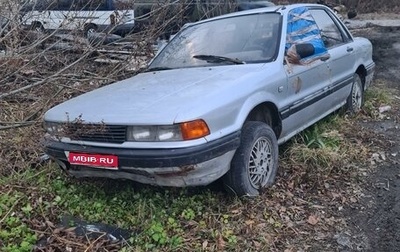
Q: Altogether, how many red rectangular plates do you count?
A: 1